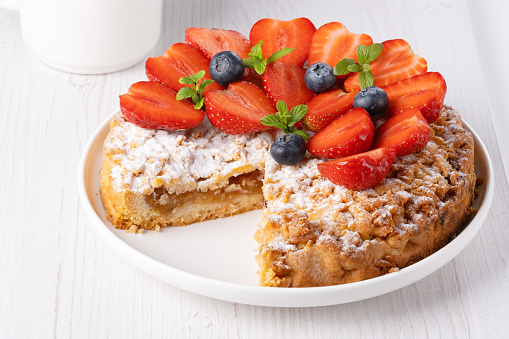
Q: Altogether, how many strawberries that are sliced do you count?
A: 13